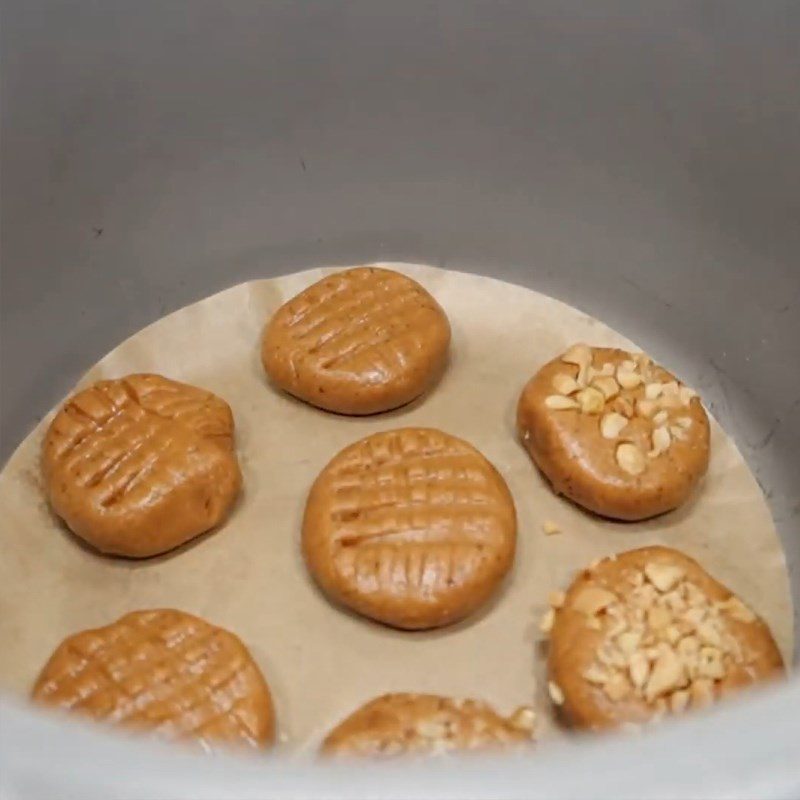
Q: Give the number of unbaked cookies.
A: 7